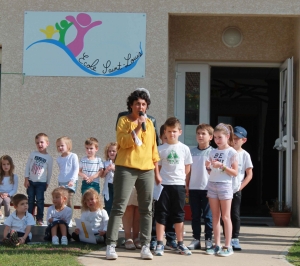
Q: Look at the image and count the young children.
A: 13